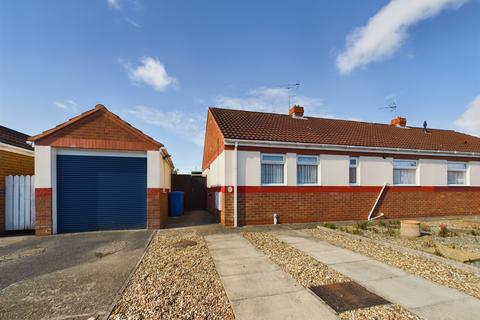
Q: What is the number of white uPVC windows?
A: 5